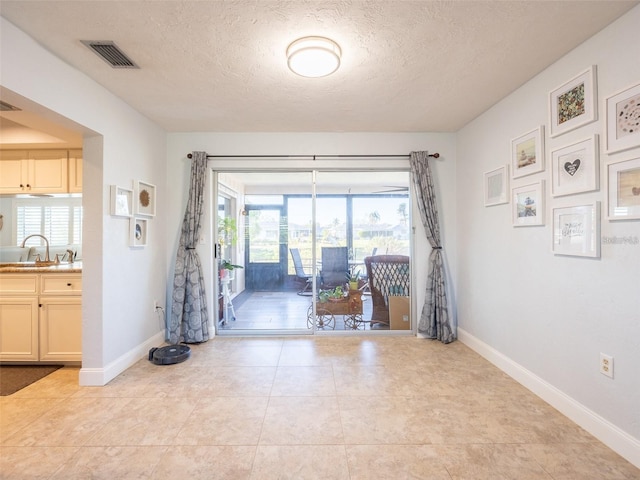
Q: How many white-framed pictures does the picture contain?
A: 11